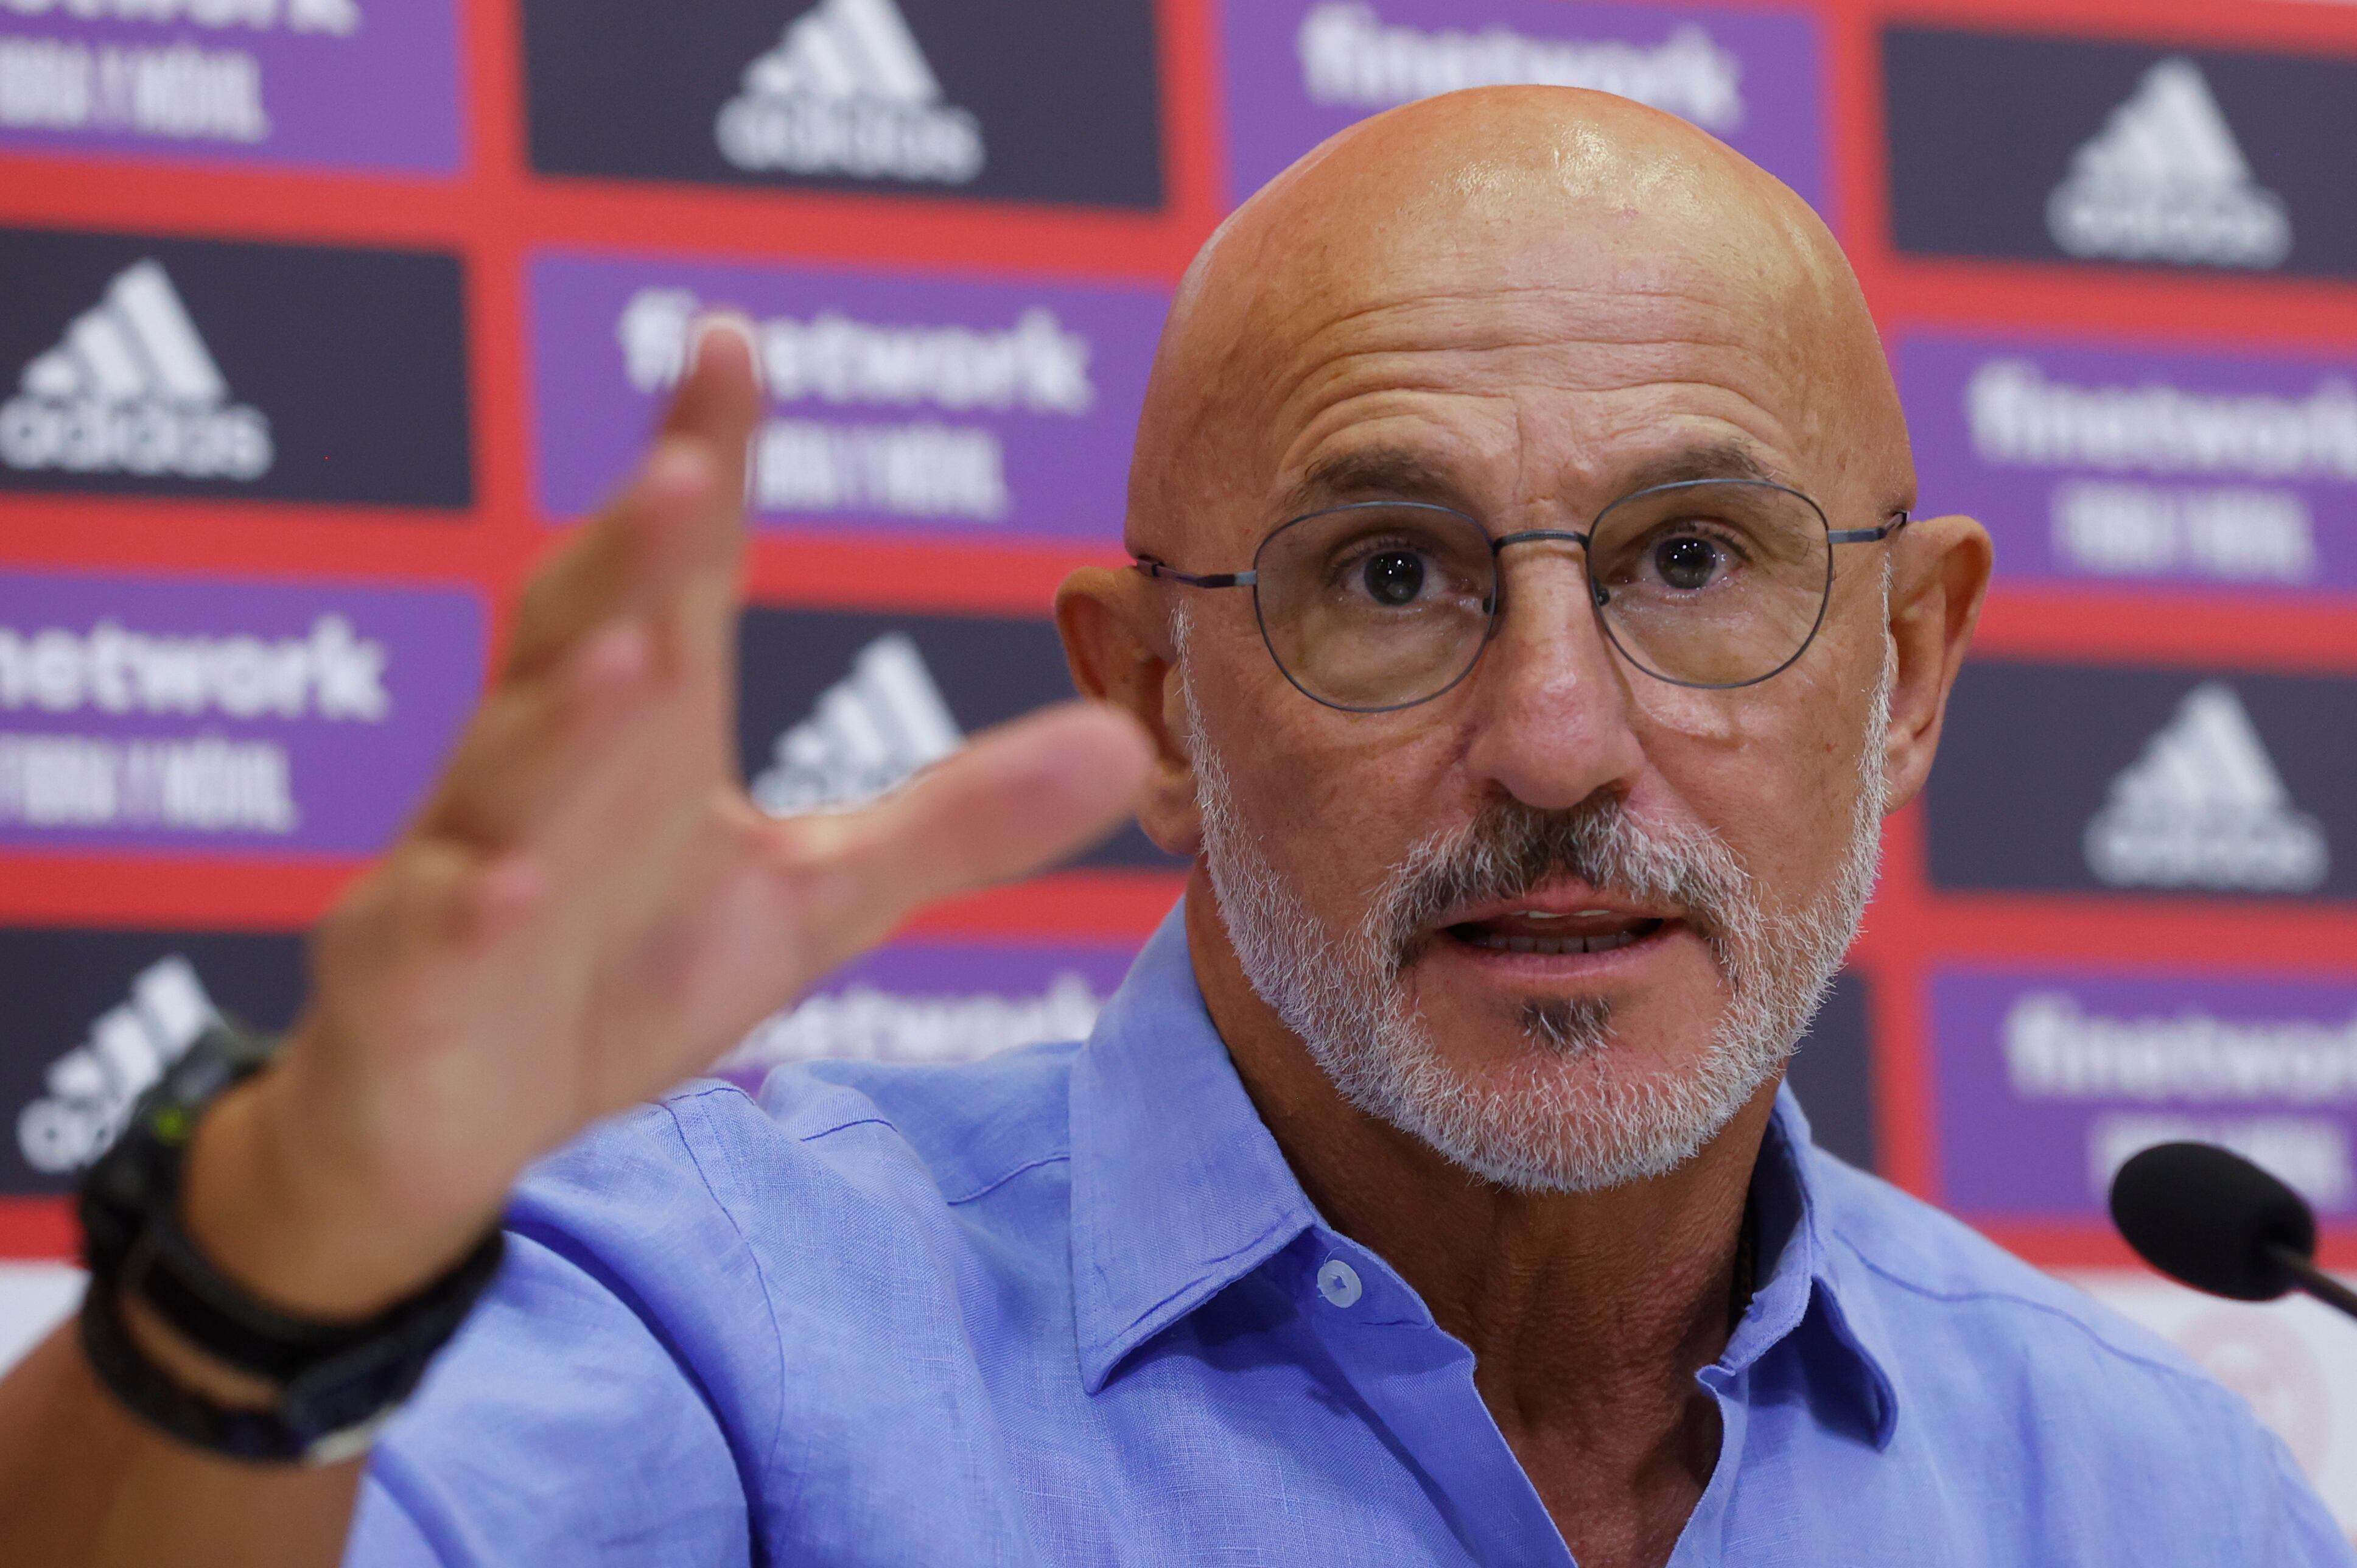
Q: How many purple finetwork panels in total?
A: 7